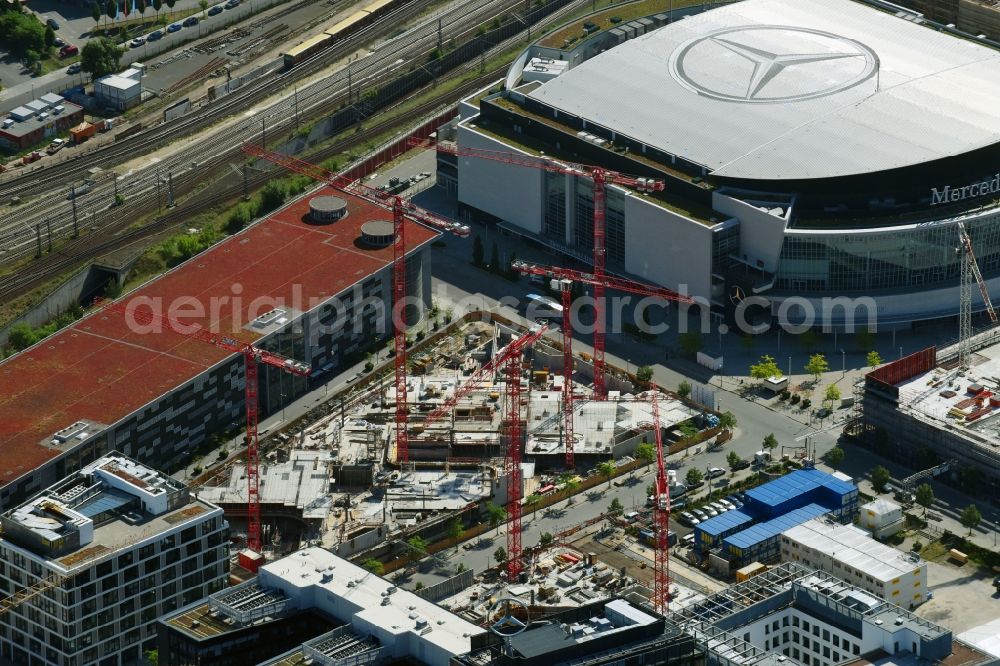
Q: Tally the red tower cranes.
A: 6